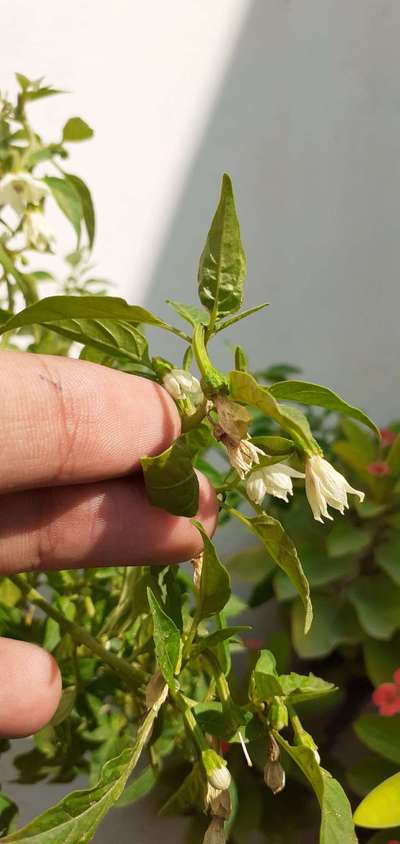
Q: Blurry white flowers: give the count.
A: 2